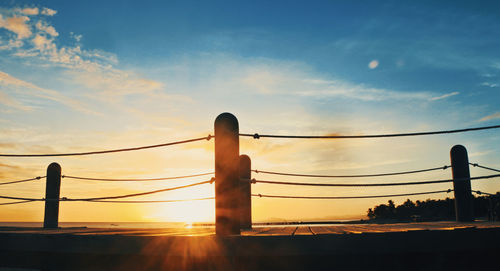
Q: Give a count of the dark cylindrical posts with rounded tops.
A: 4